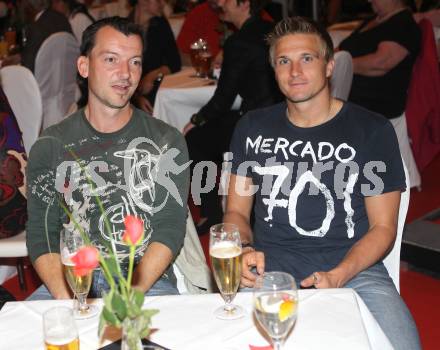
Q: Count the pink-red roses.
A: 2